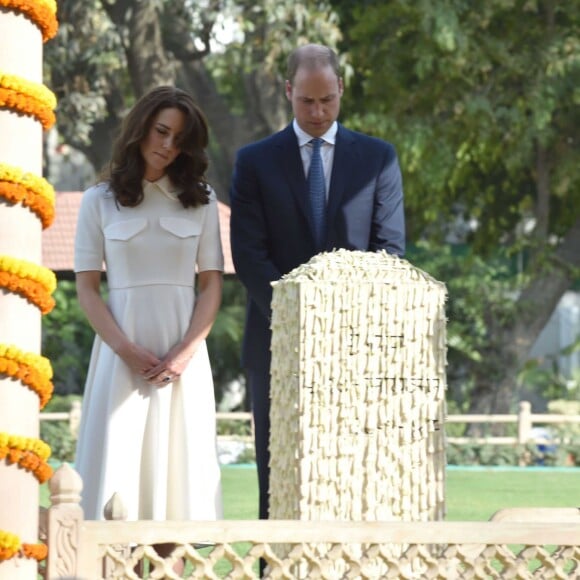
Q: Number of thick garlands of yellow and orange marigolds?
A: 7